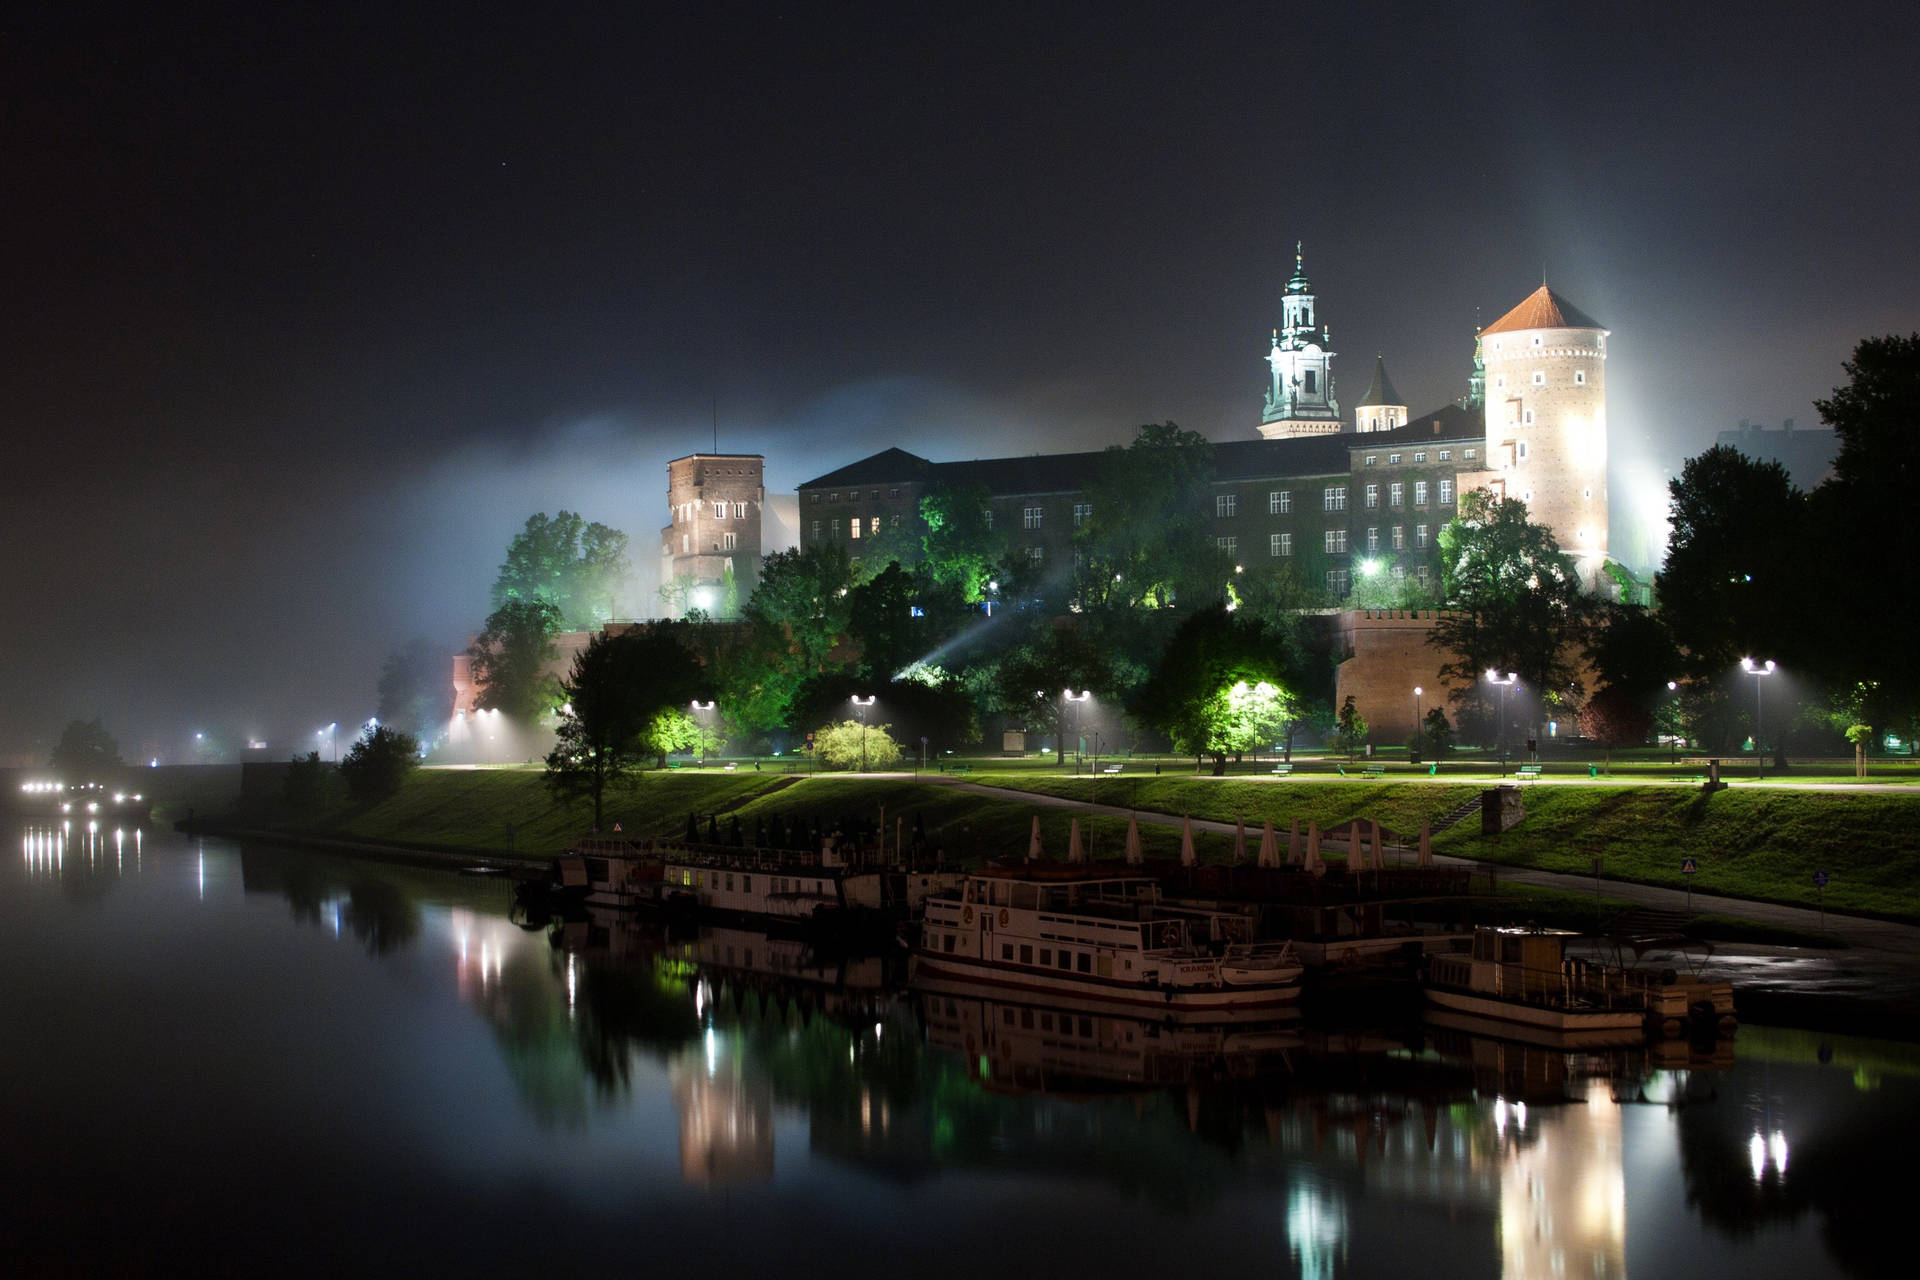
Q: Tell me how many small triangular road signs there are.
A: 2